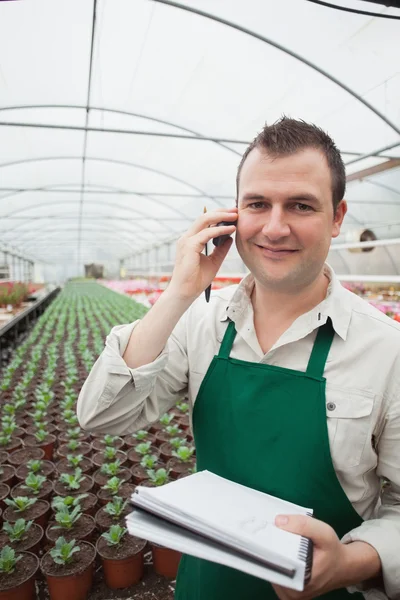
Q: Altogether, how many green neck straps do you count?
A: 2